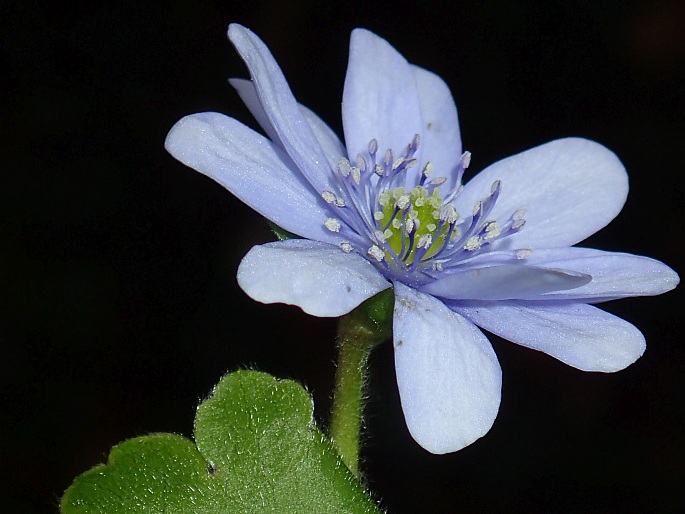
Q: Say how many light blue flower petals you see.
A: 11